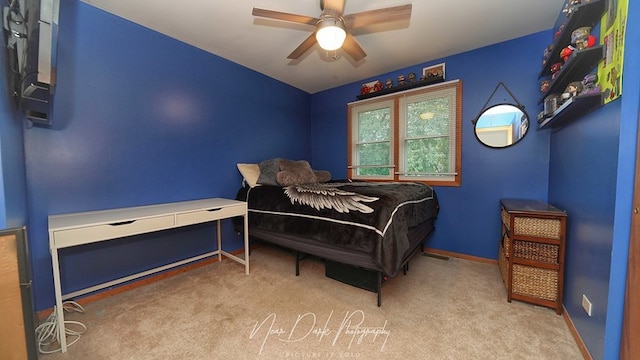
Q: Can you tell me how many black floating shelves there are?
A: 4